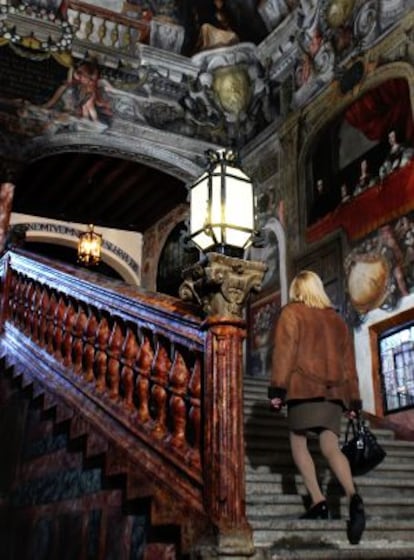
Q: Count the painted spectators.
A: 4